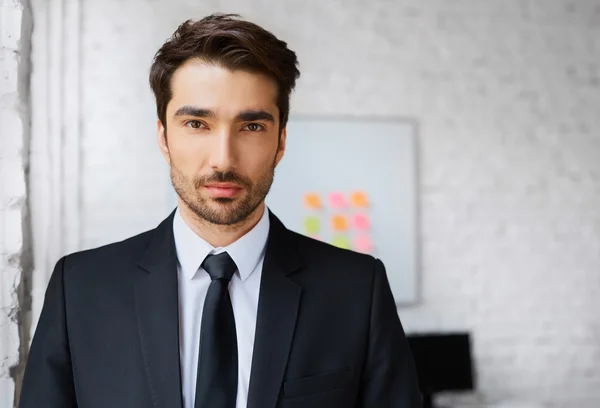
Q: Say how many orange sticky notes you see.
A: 3